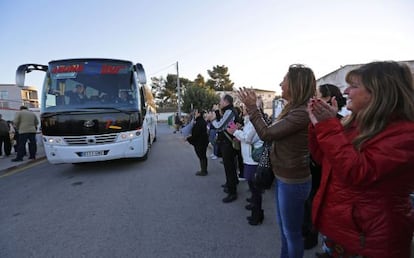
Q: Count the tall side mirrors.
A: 2